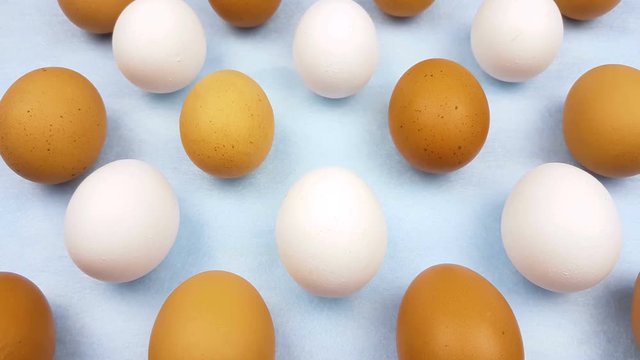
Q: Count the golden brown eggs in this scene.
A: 12